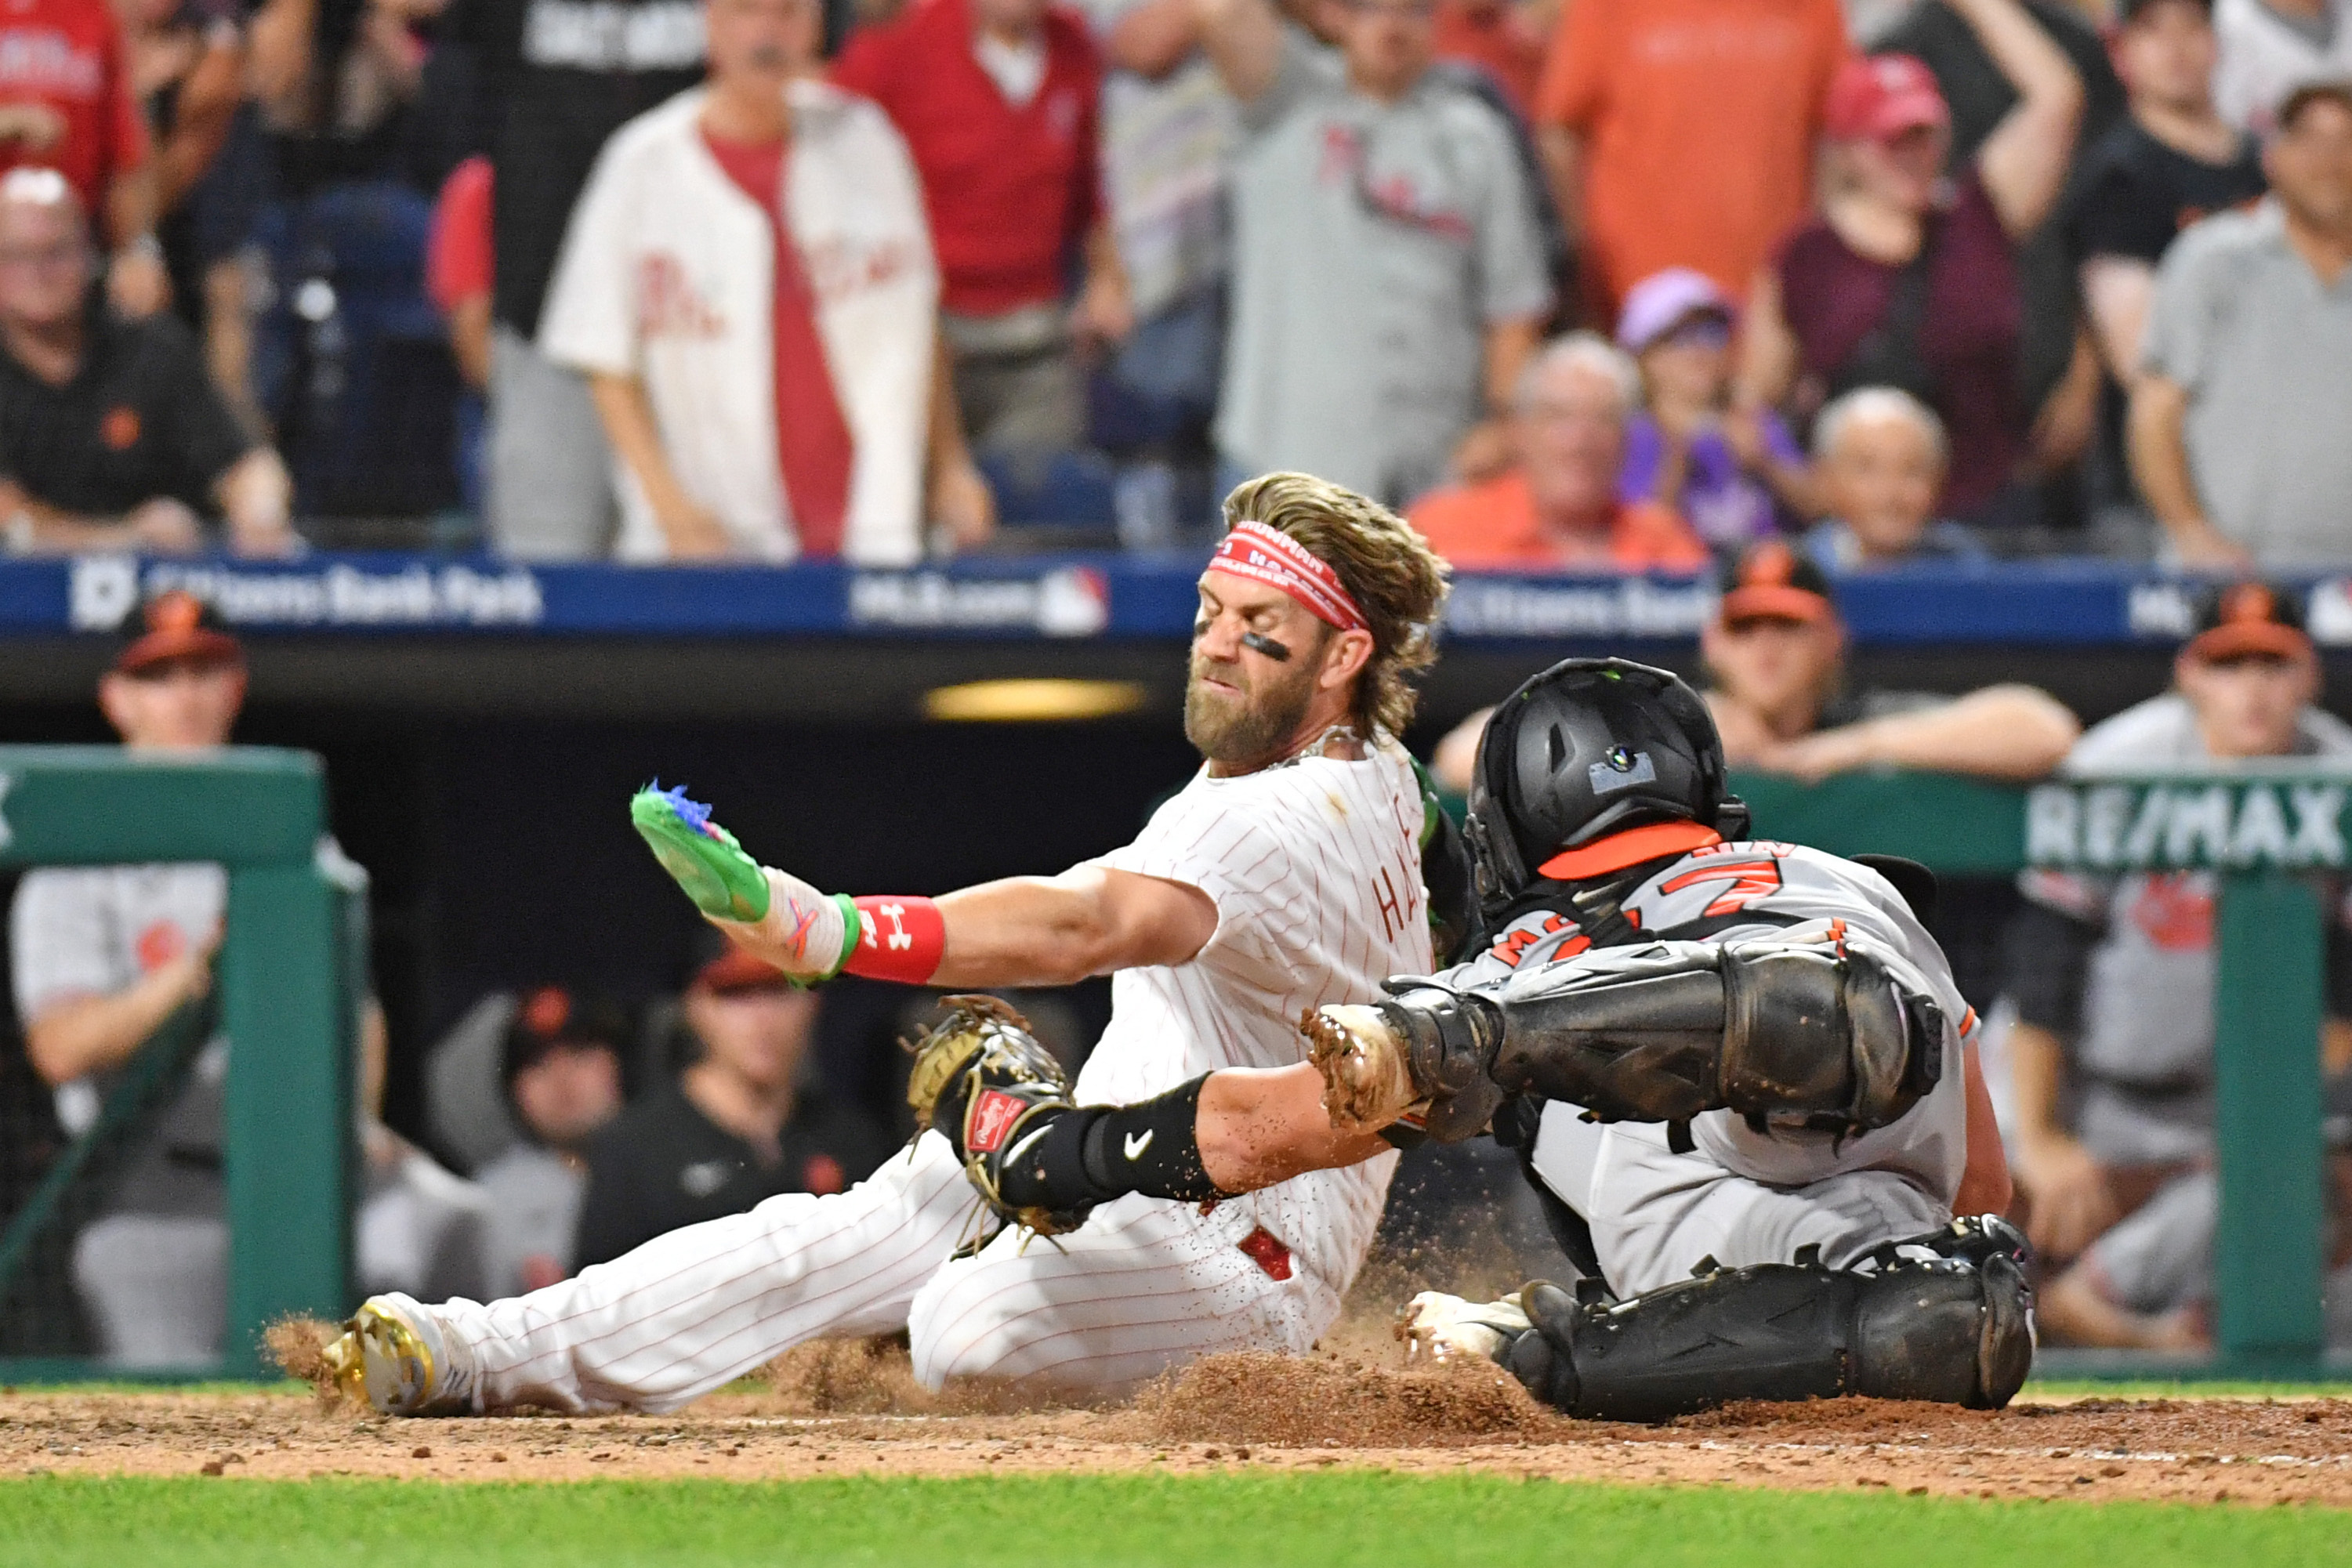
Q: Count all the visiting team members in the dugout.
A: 5